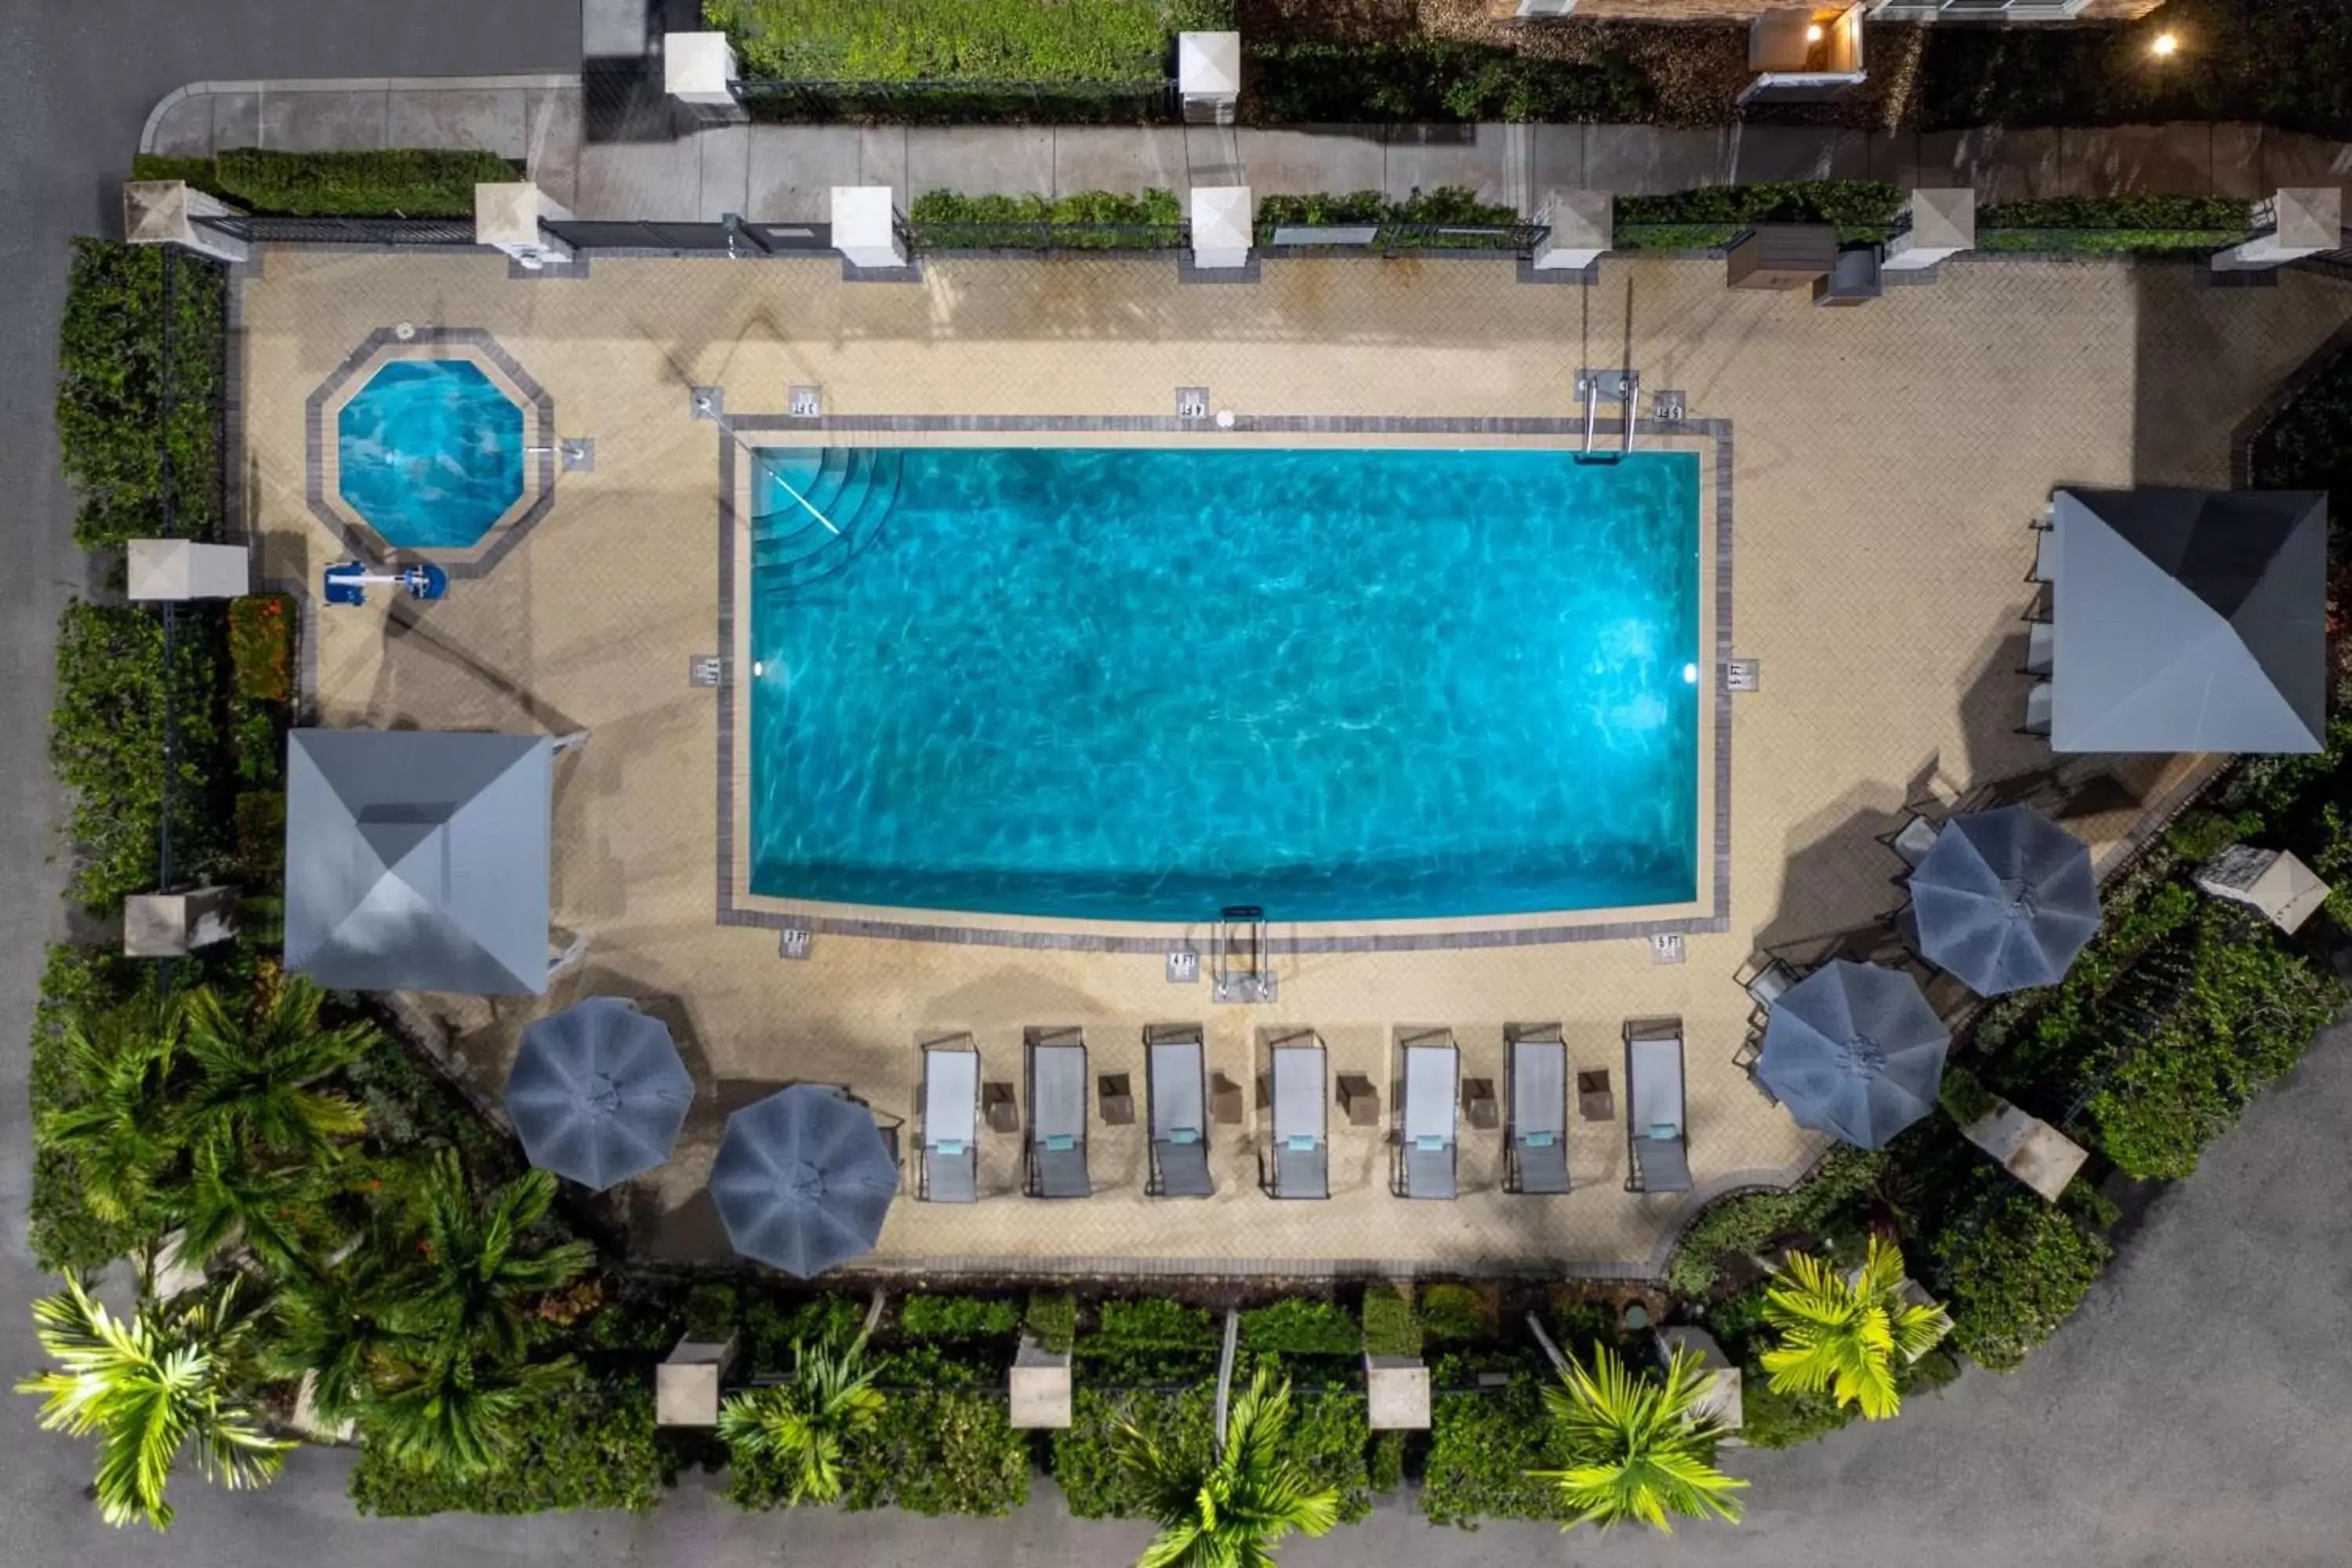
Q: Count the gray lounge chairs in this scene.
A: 7